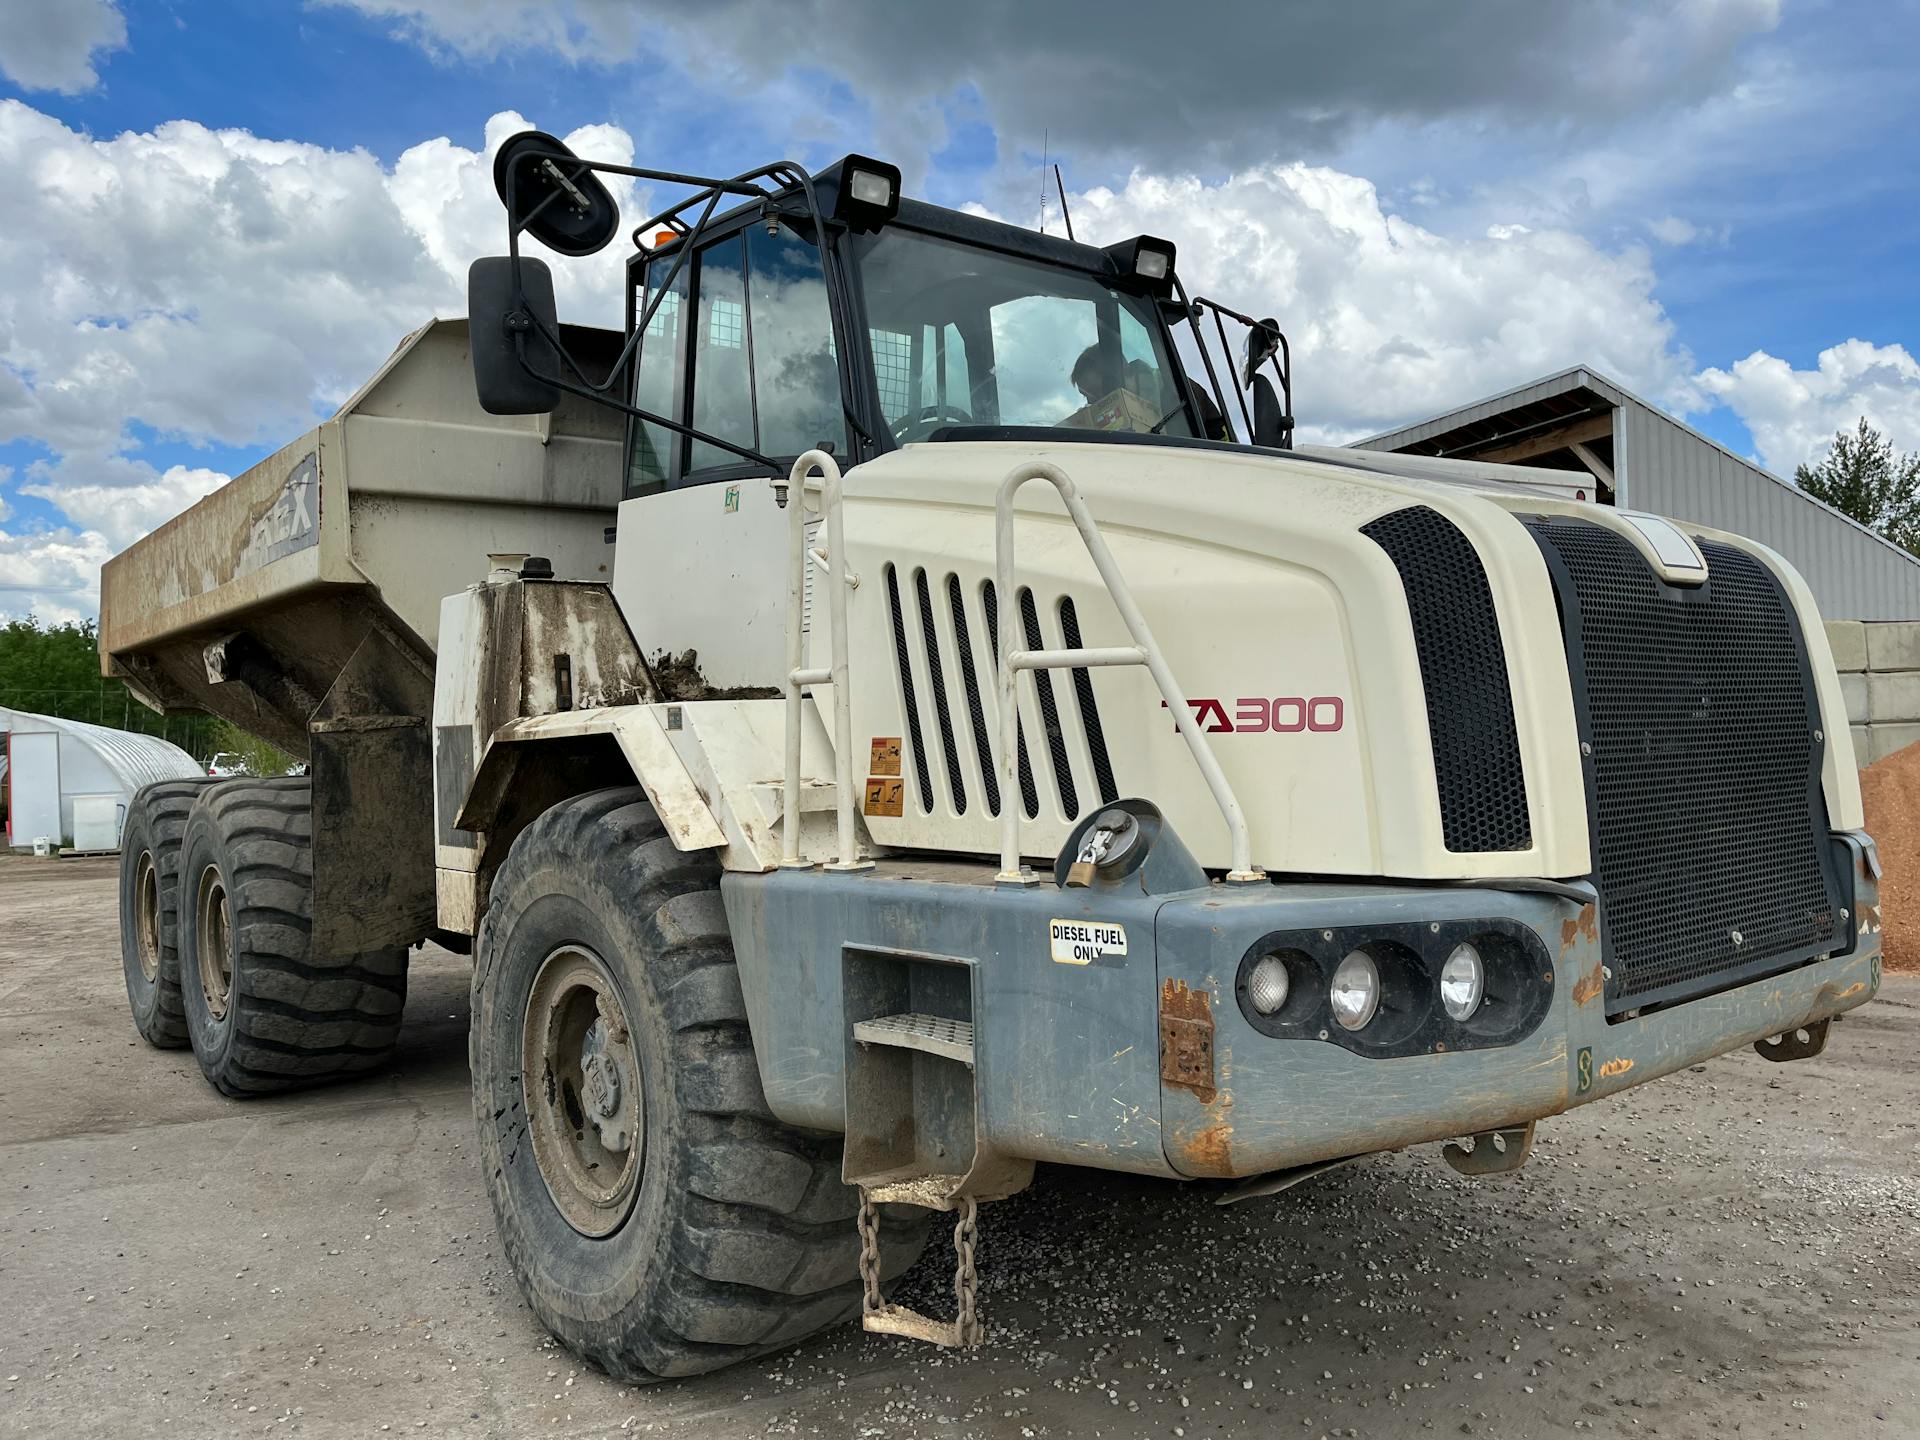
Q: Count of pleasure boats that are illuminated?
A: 0